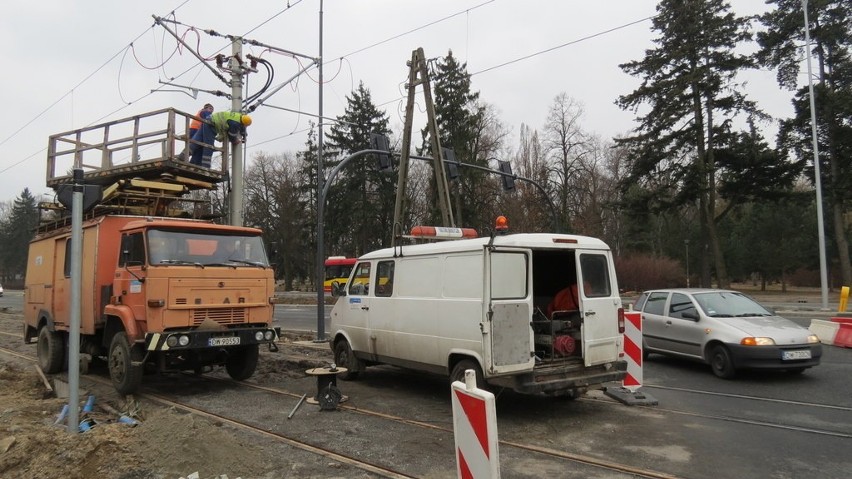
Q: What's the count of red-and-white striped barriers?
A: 2